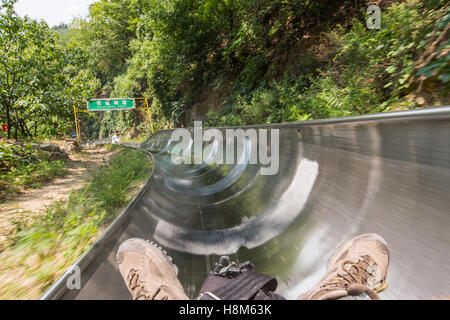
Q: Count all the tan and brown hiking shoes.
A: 2